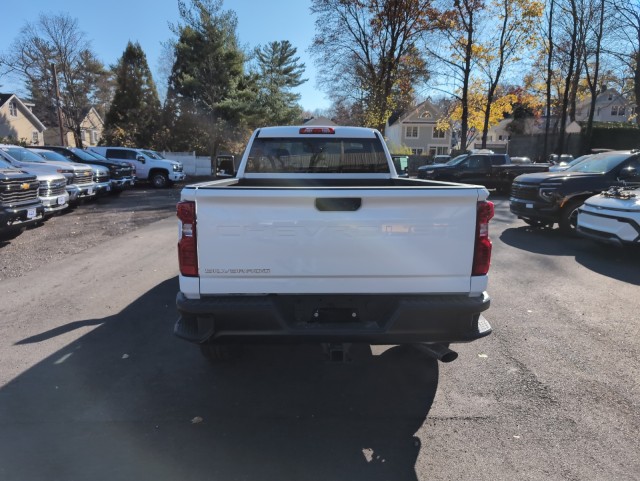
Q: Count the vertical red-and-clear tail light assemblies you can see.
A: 2